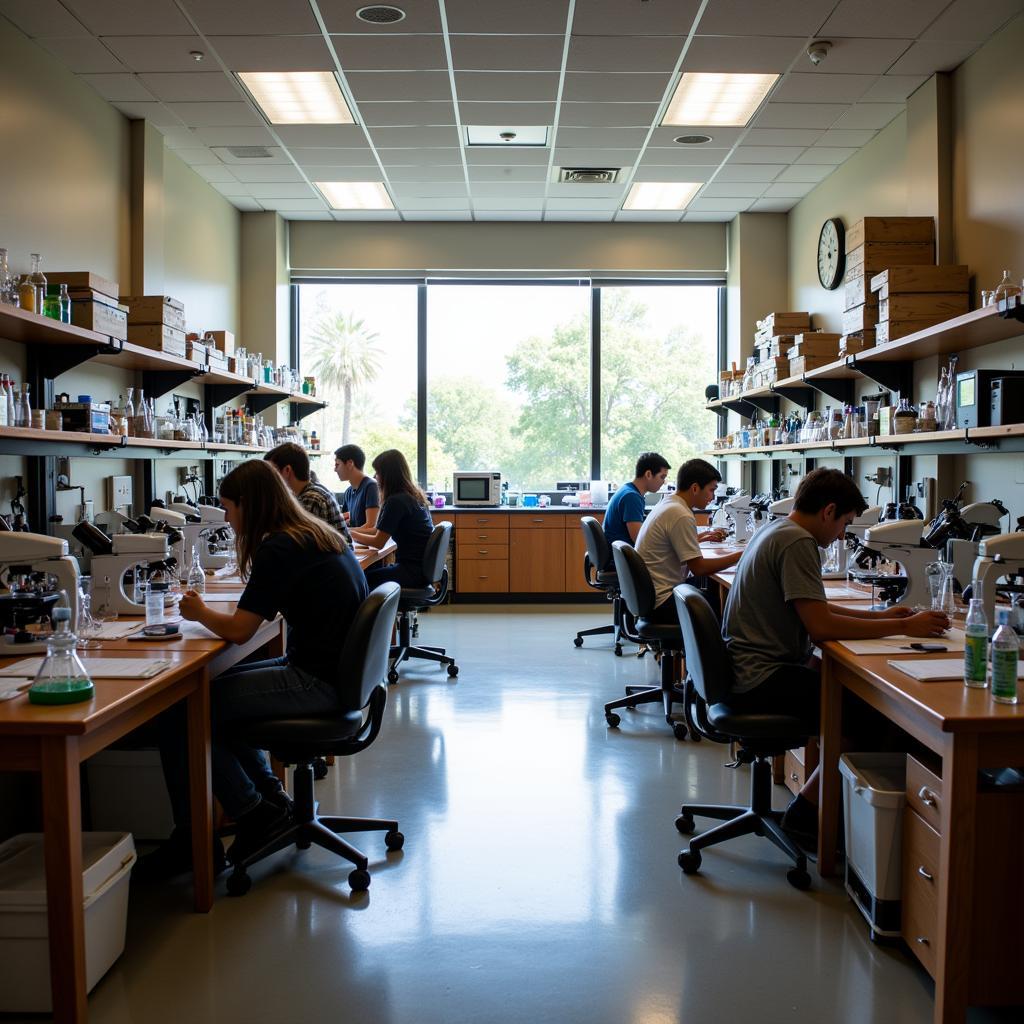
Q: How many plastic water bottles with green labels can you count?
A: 2